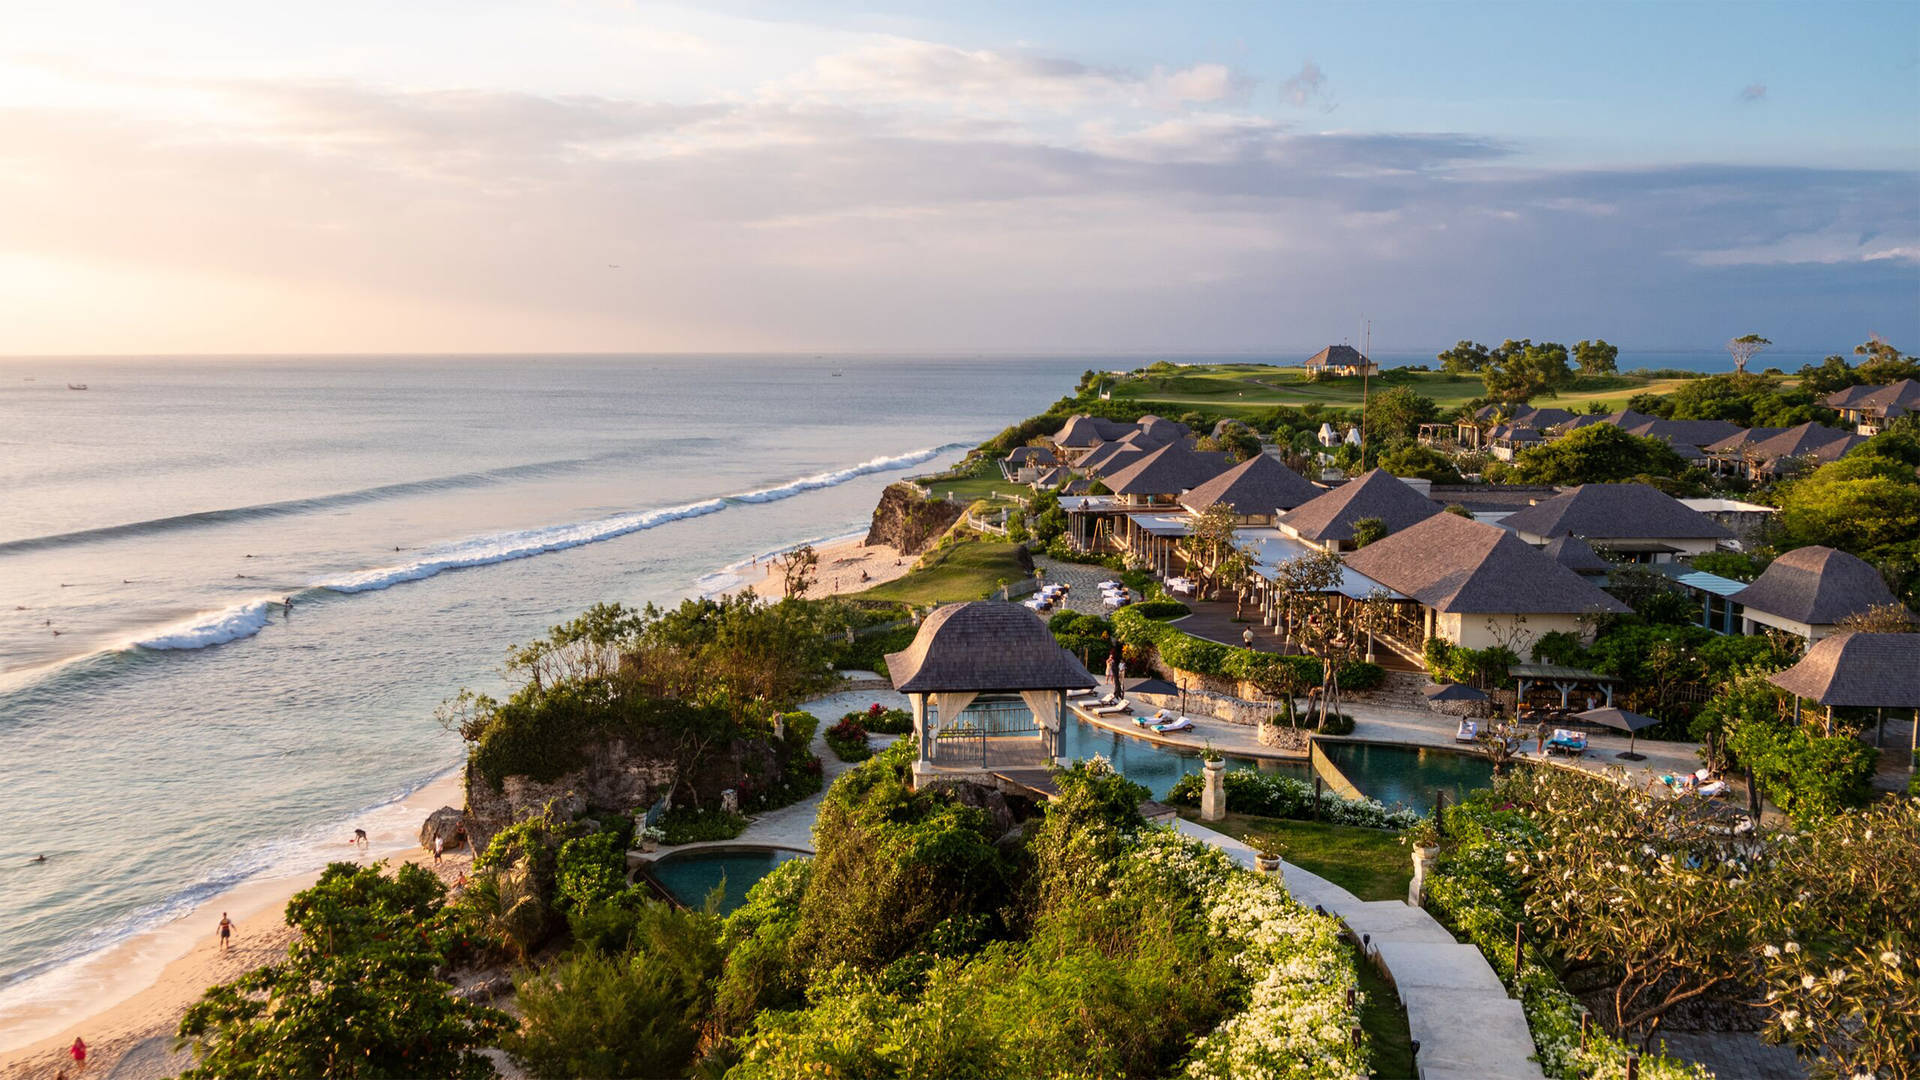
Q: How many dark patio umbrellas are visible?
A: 3